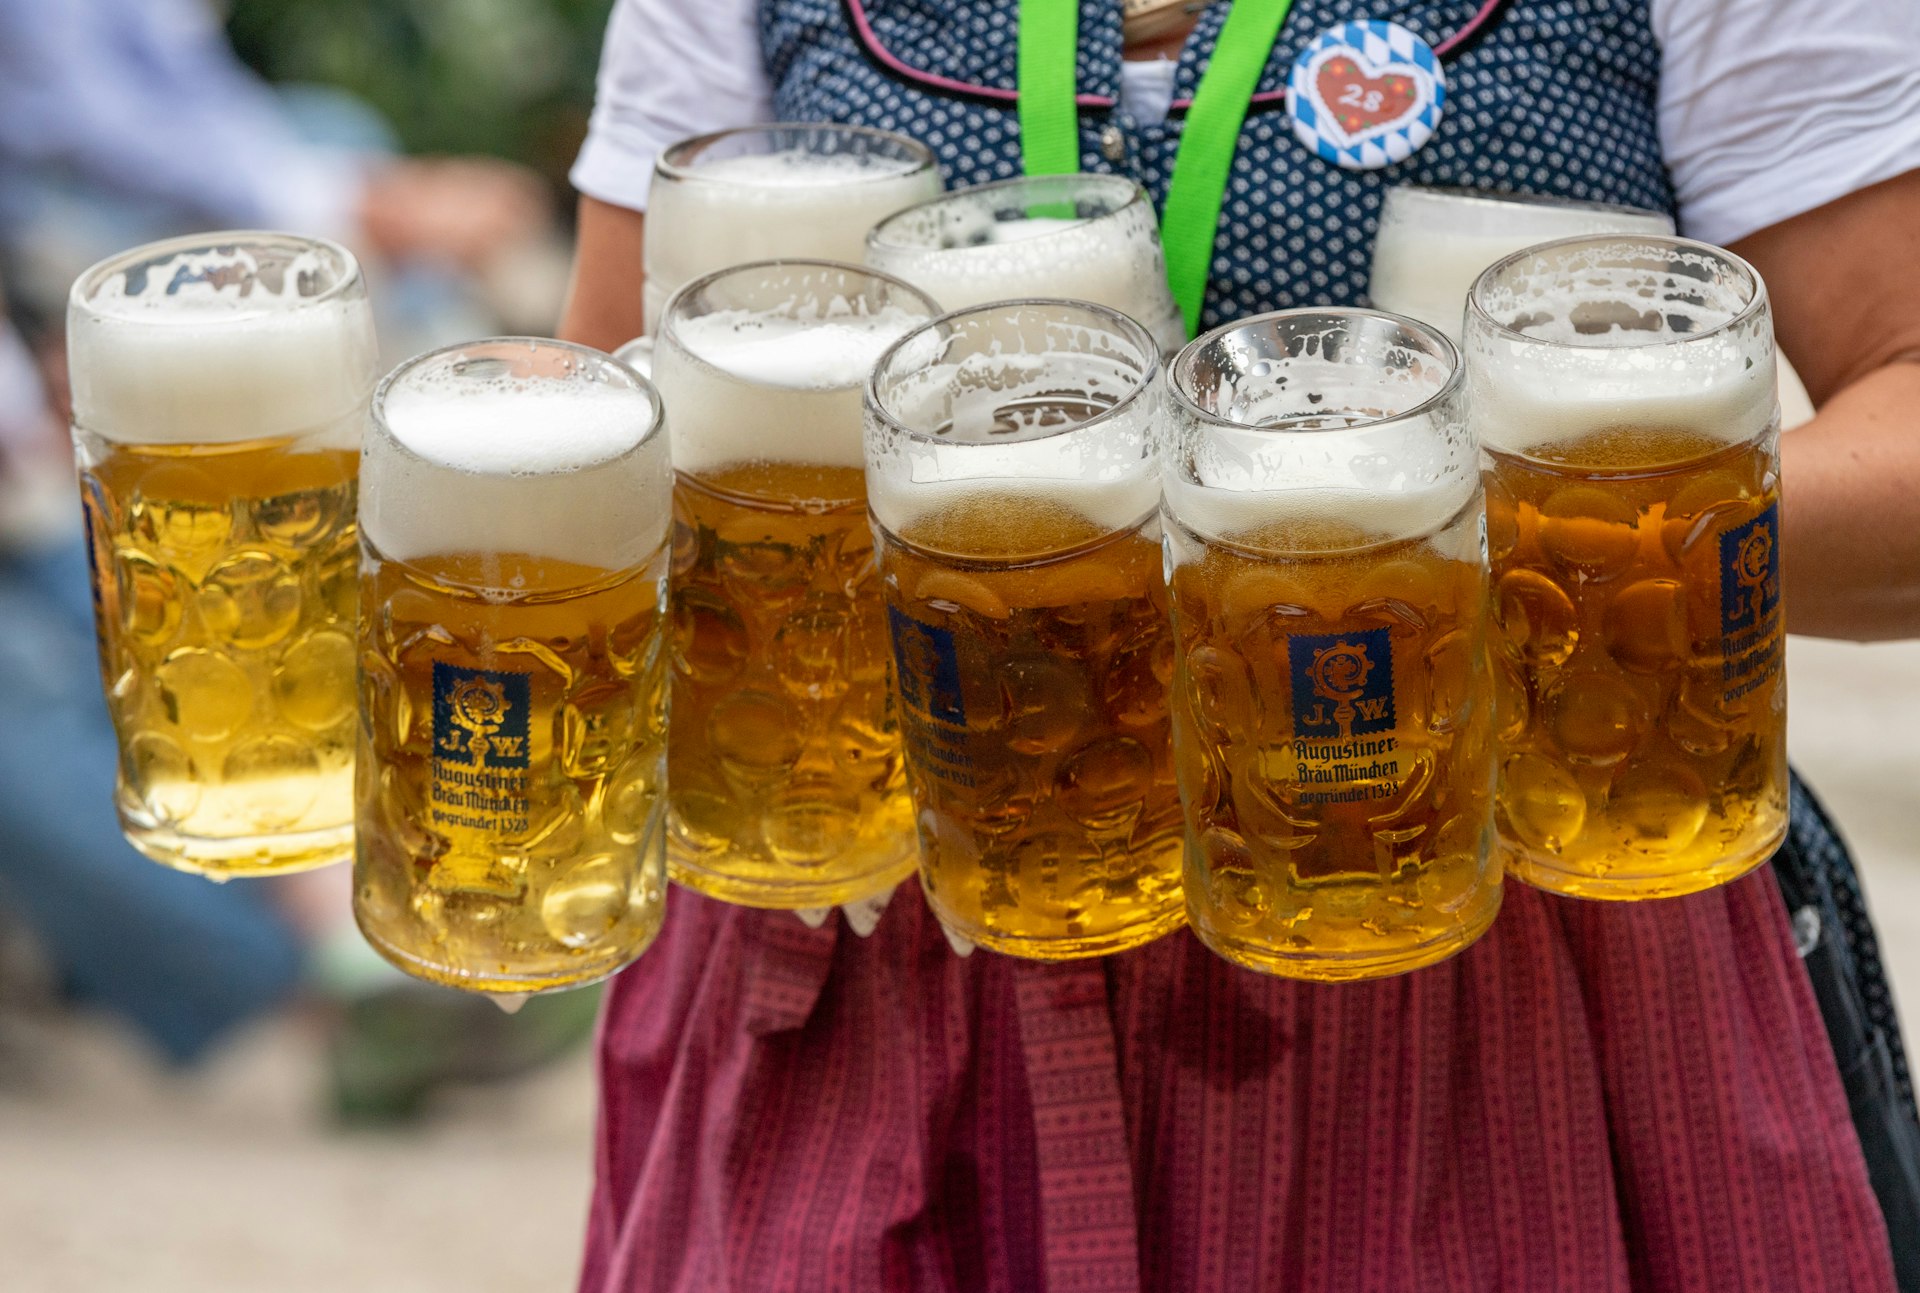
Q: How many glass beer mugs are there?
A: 9